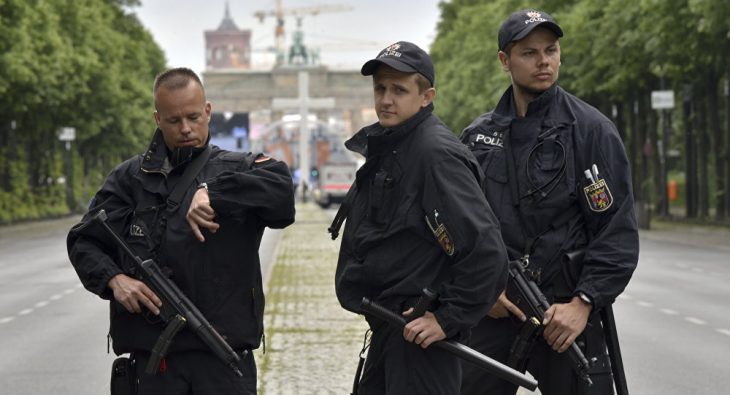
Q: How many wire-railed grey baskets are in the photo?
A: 0